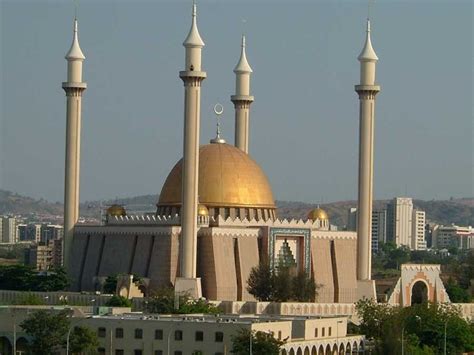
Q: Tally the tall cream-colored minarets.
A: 4